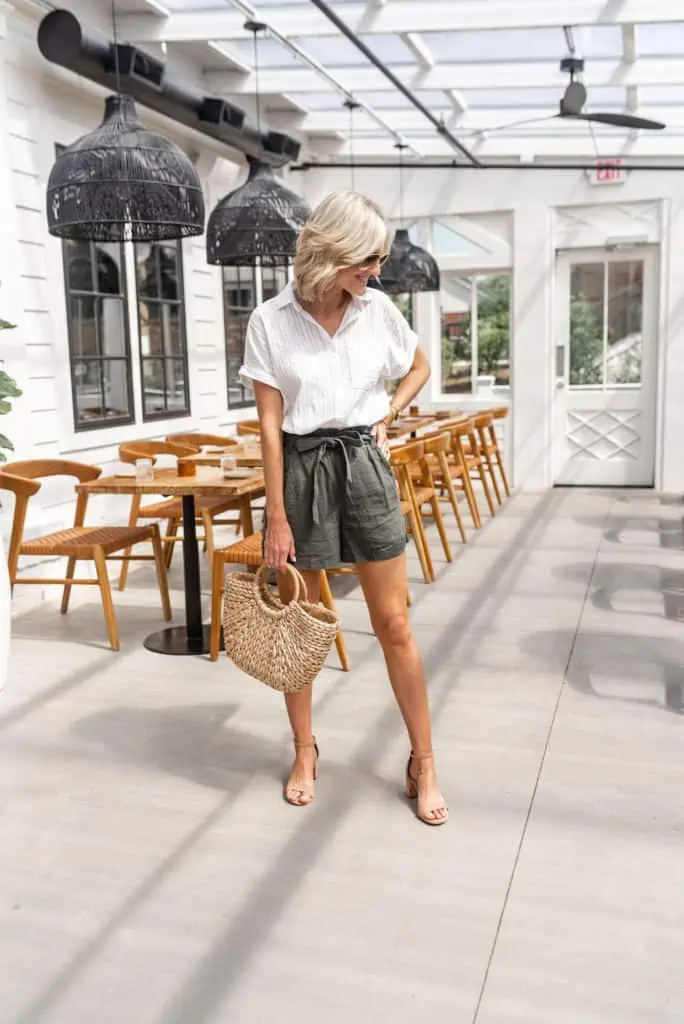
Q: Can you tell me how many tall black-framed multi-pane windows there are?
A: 4